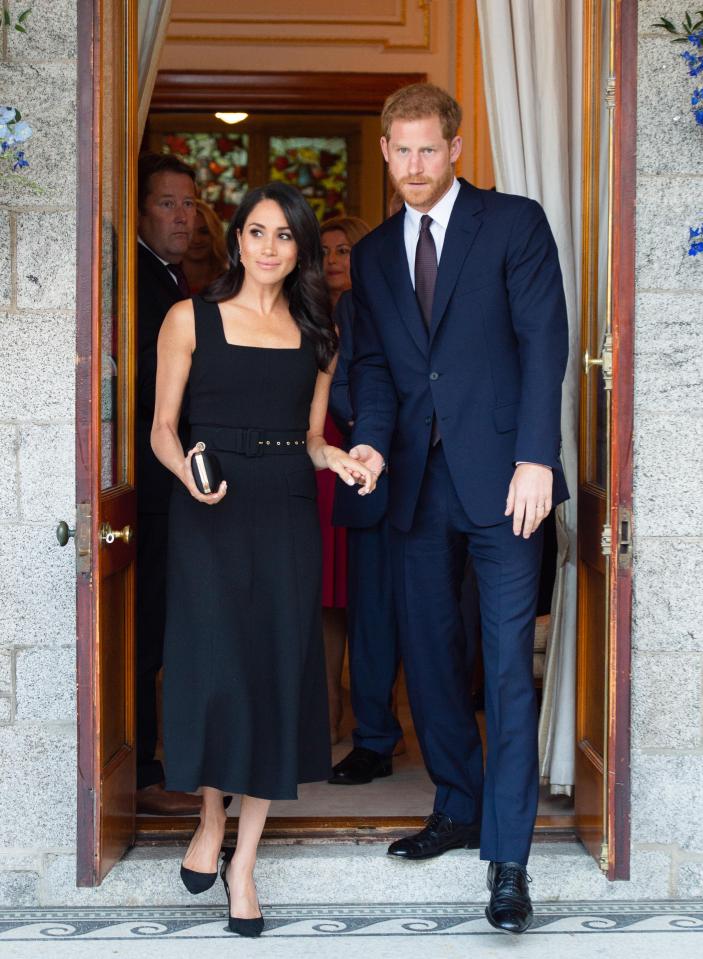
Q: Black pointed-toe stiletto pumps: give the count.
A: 2